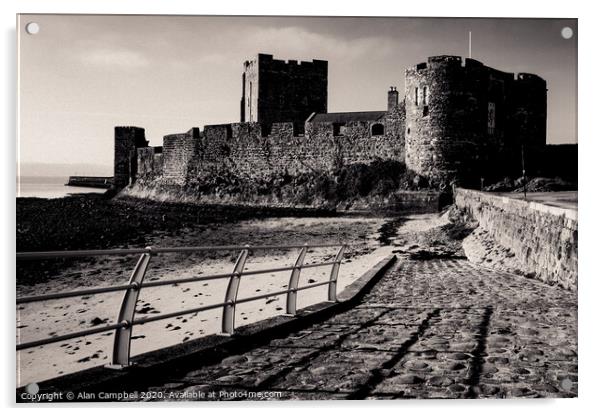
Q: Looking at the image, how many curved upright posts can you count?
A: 4